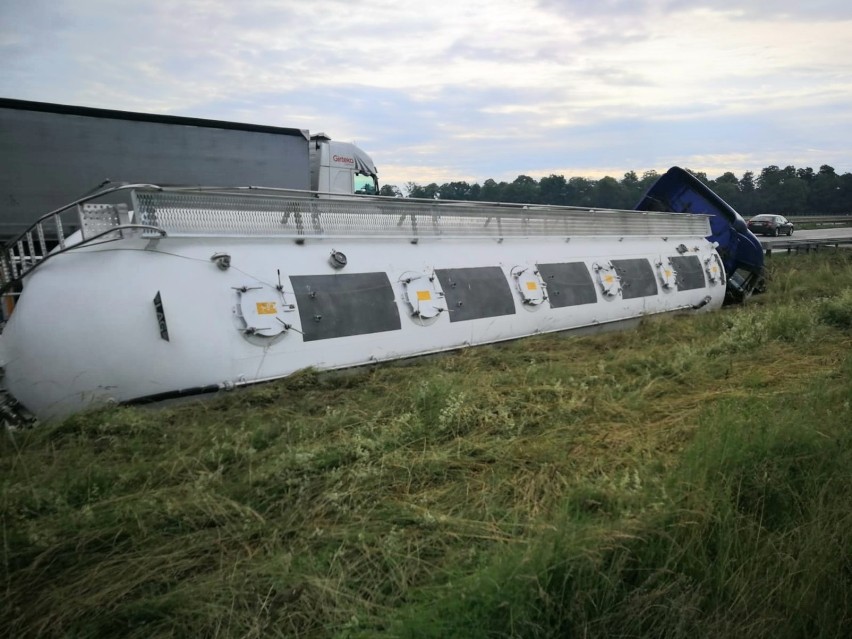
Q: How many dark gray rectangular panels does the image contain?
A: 5